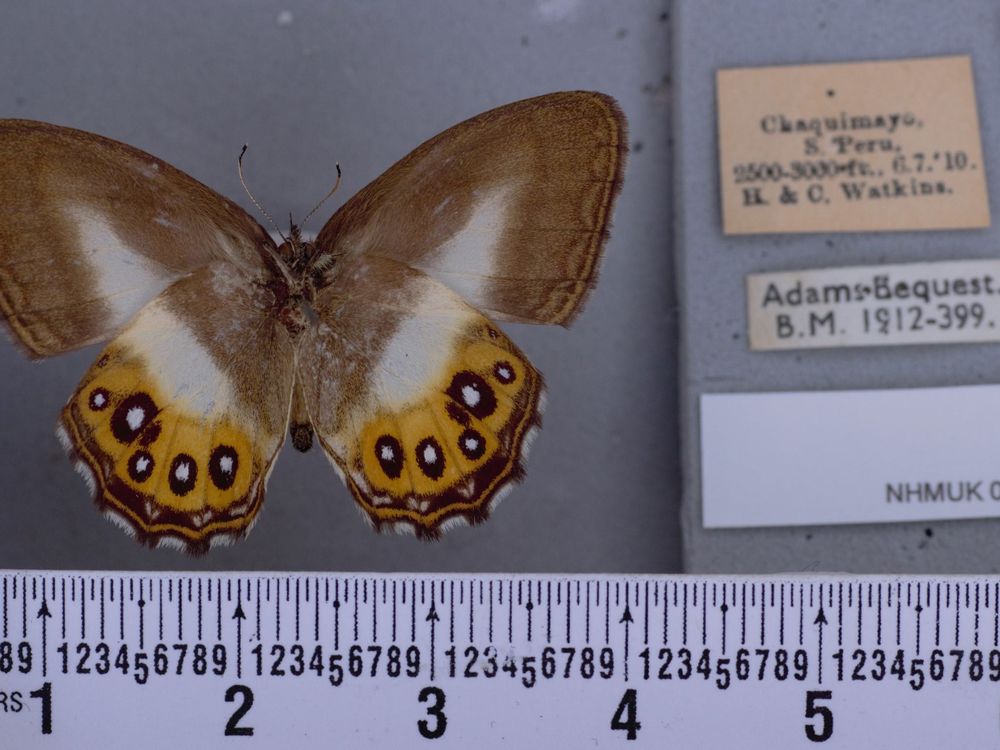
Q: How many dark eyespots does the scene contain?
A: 10